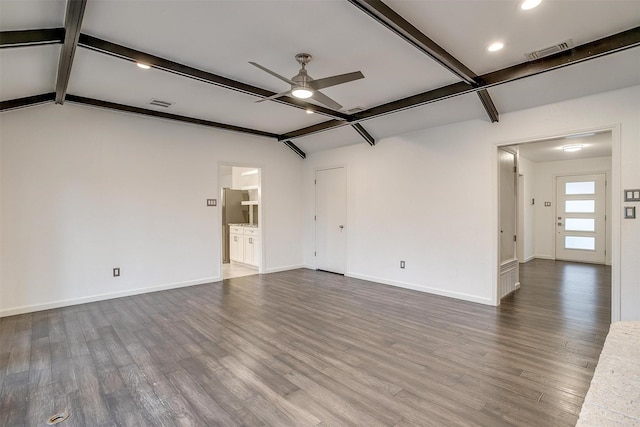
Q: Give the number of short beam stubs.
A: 3